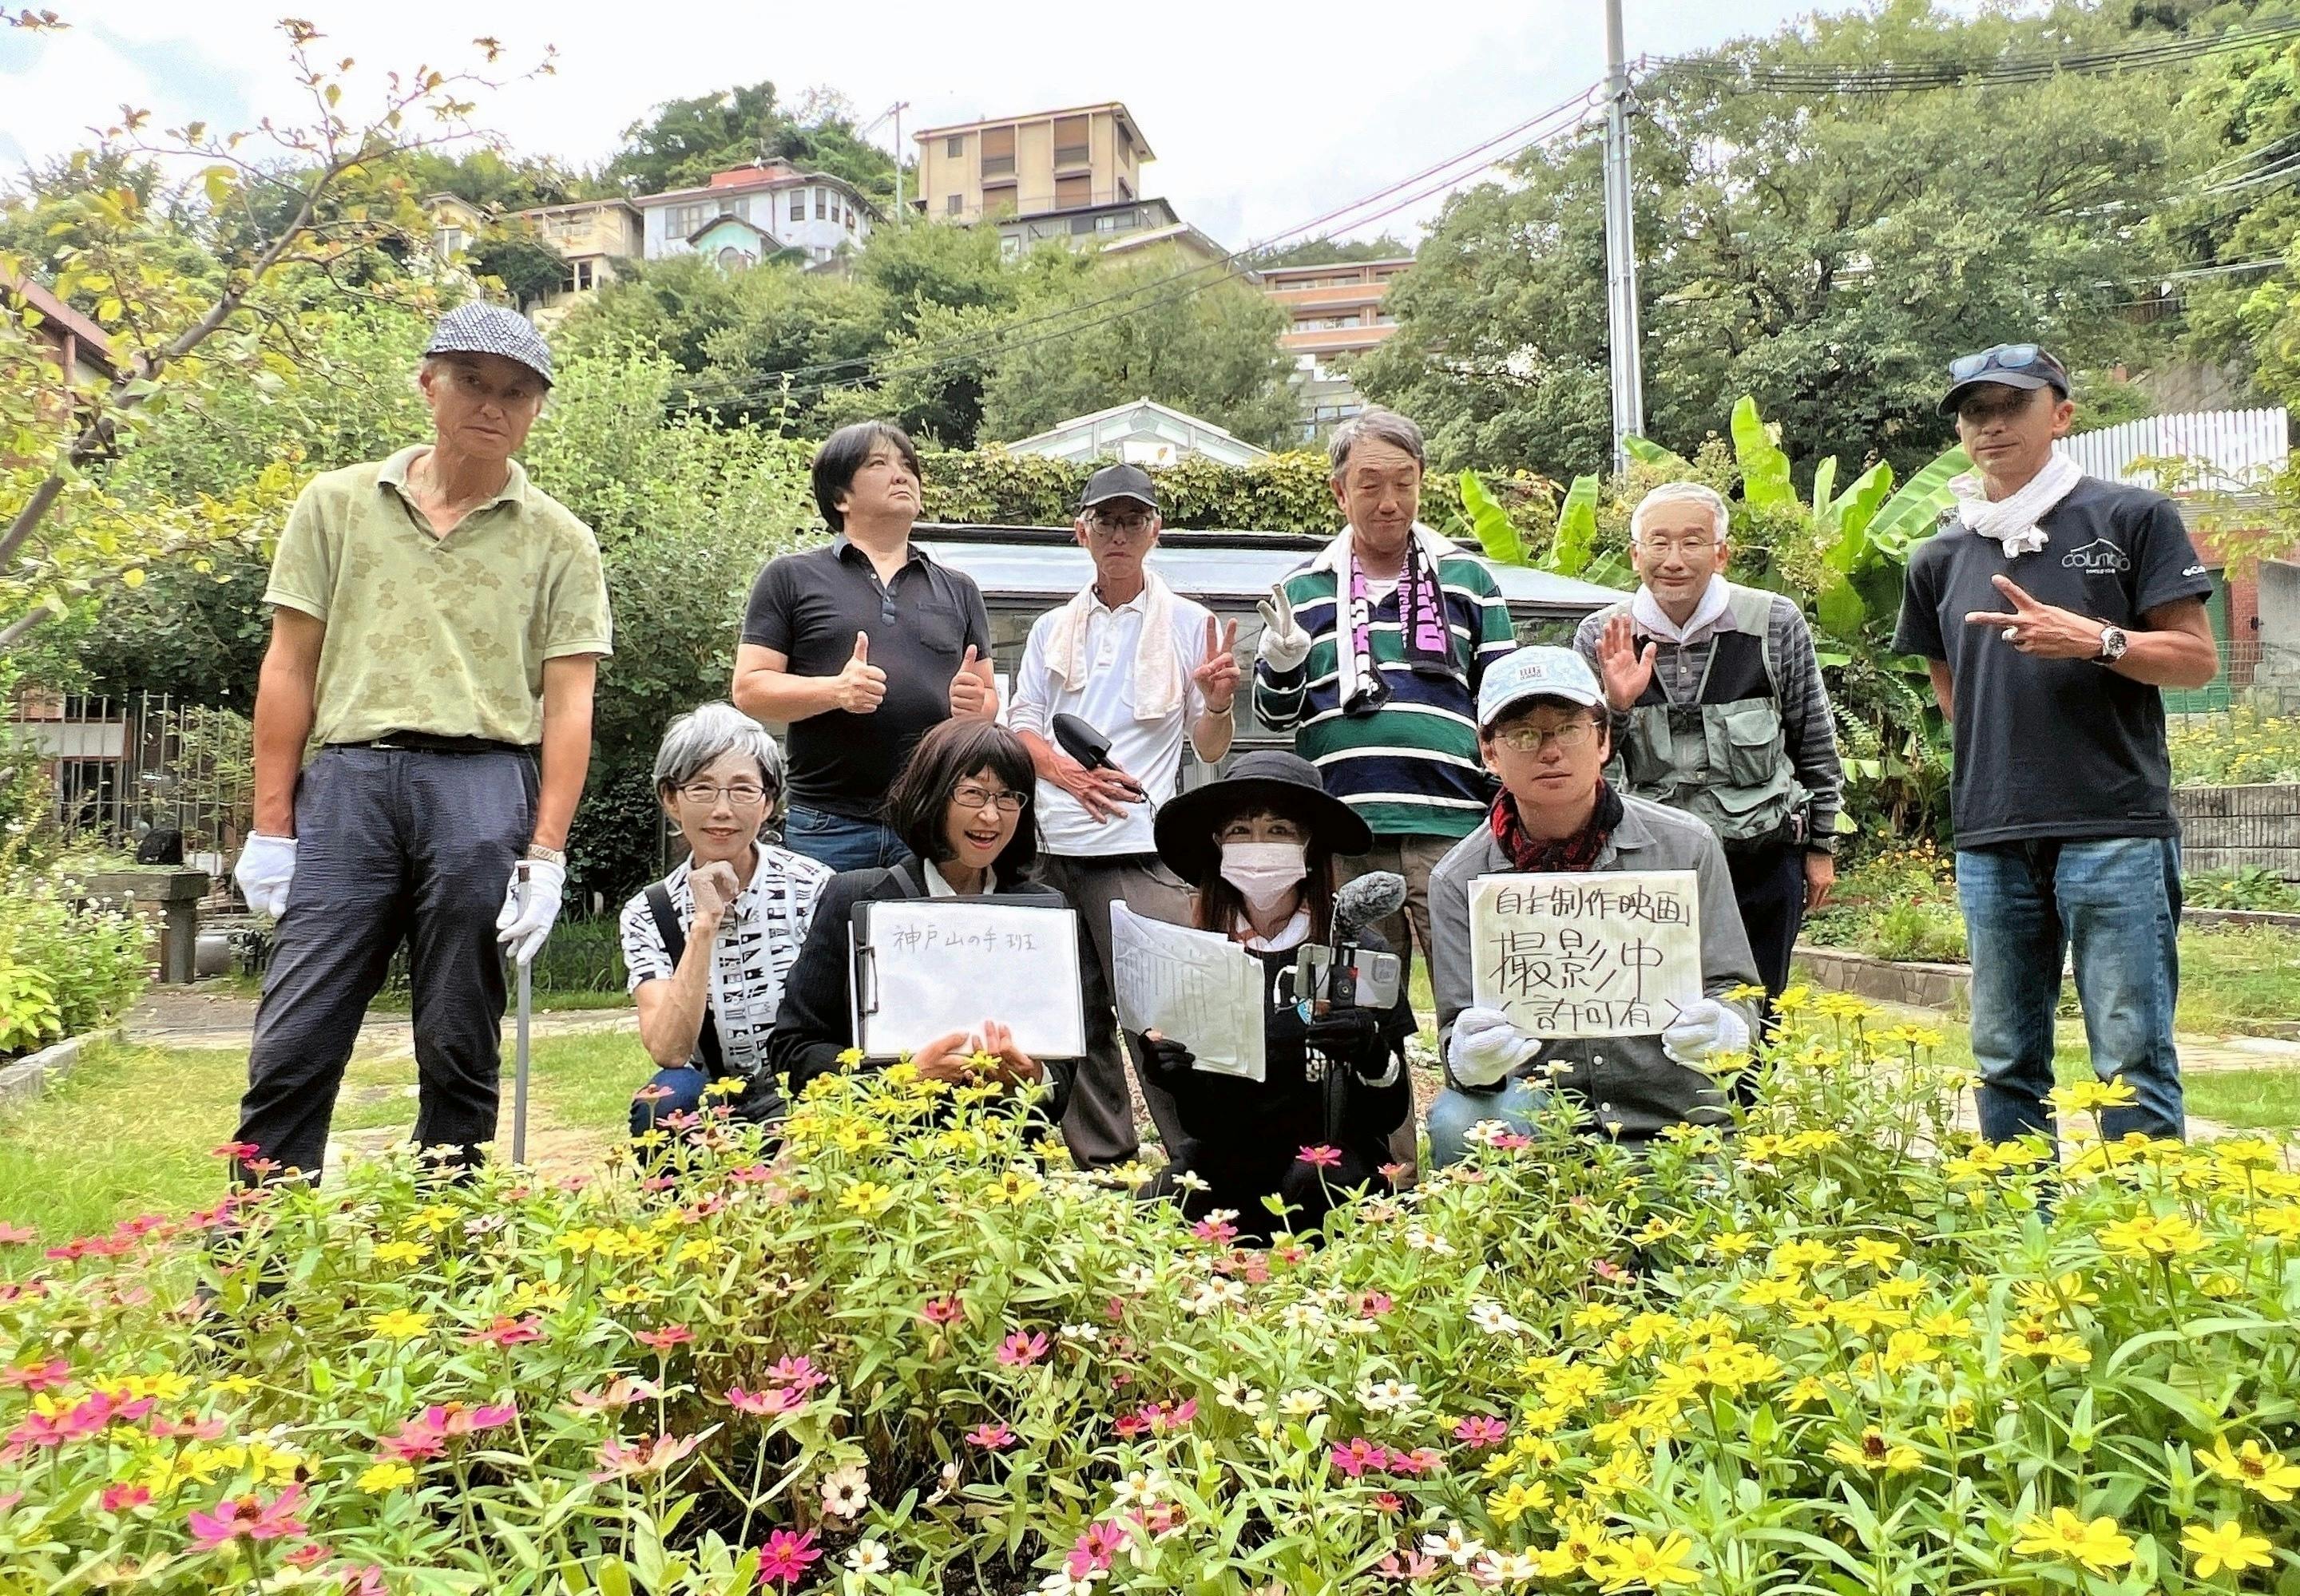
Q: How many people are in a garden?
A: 10